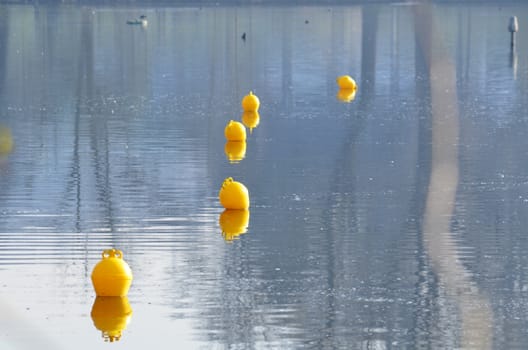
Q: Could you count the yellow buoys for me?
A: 5